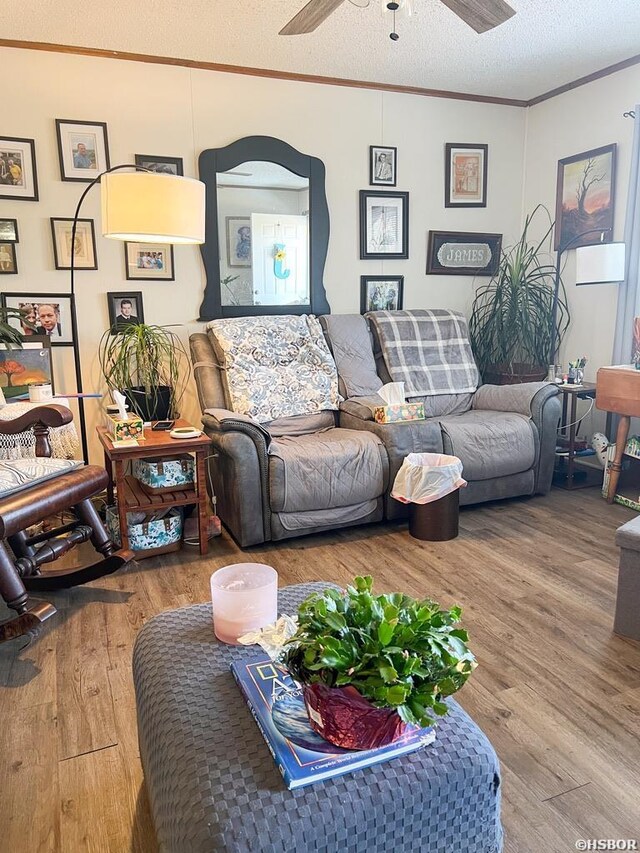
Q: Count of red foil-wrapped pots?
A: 1